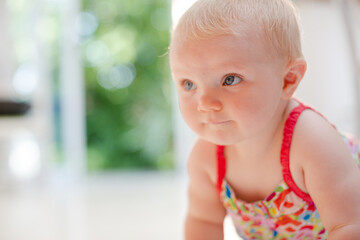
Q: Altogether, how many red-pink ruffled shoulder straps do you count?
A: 2